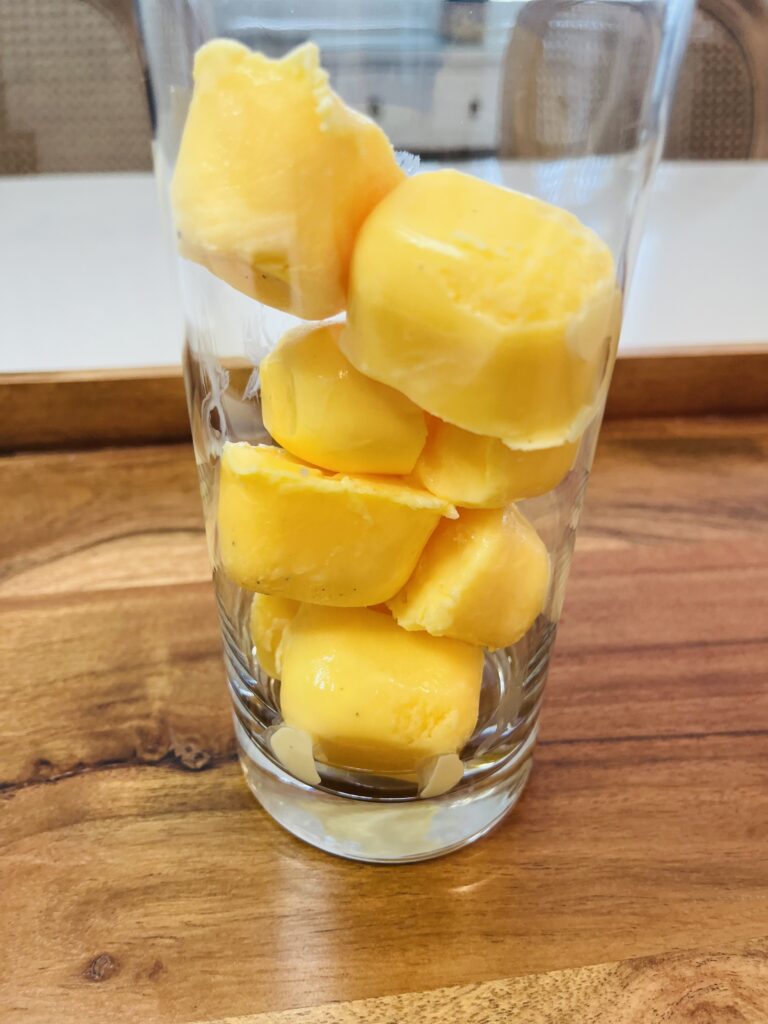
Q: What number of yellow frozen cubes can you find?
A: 8